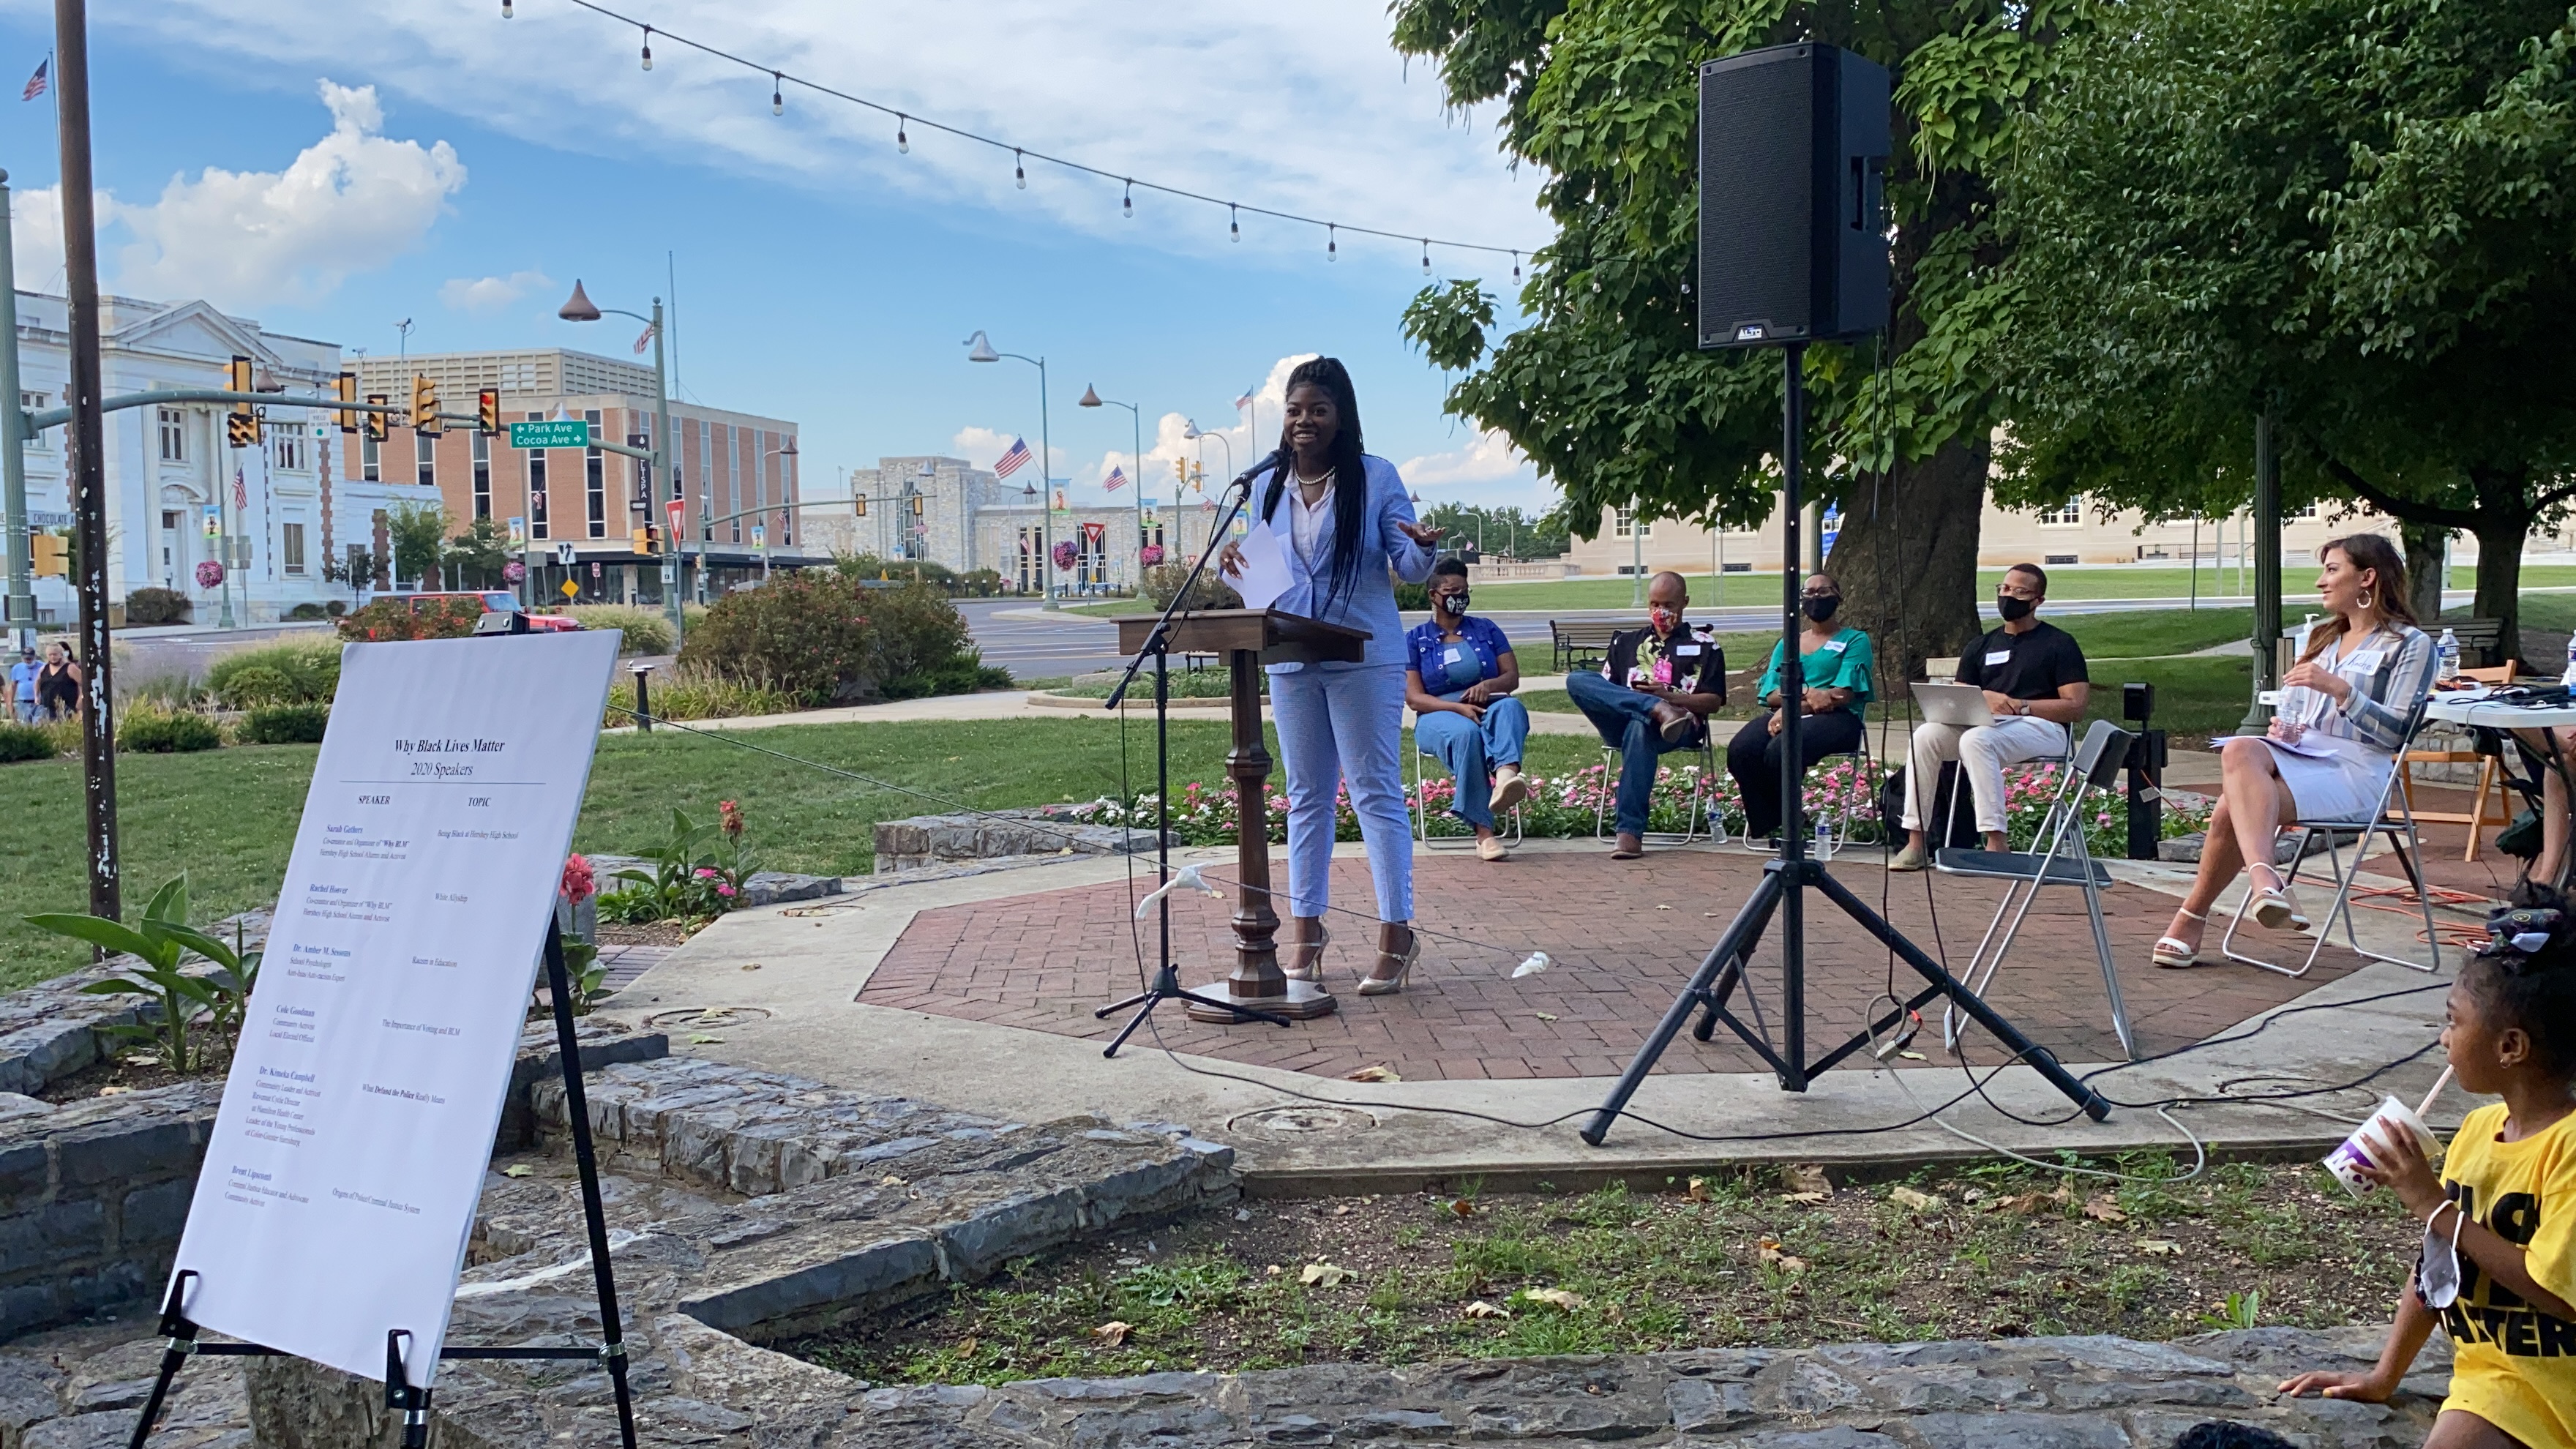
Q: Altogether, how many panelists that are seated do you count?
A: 5